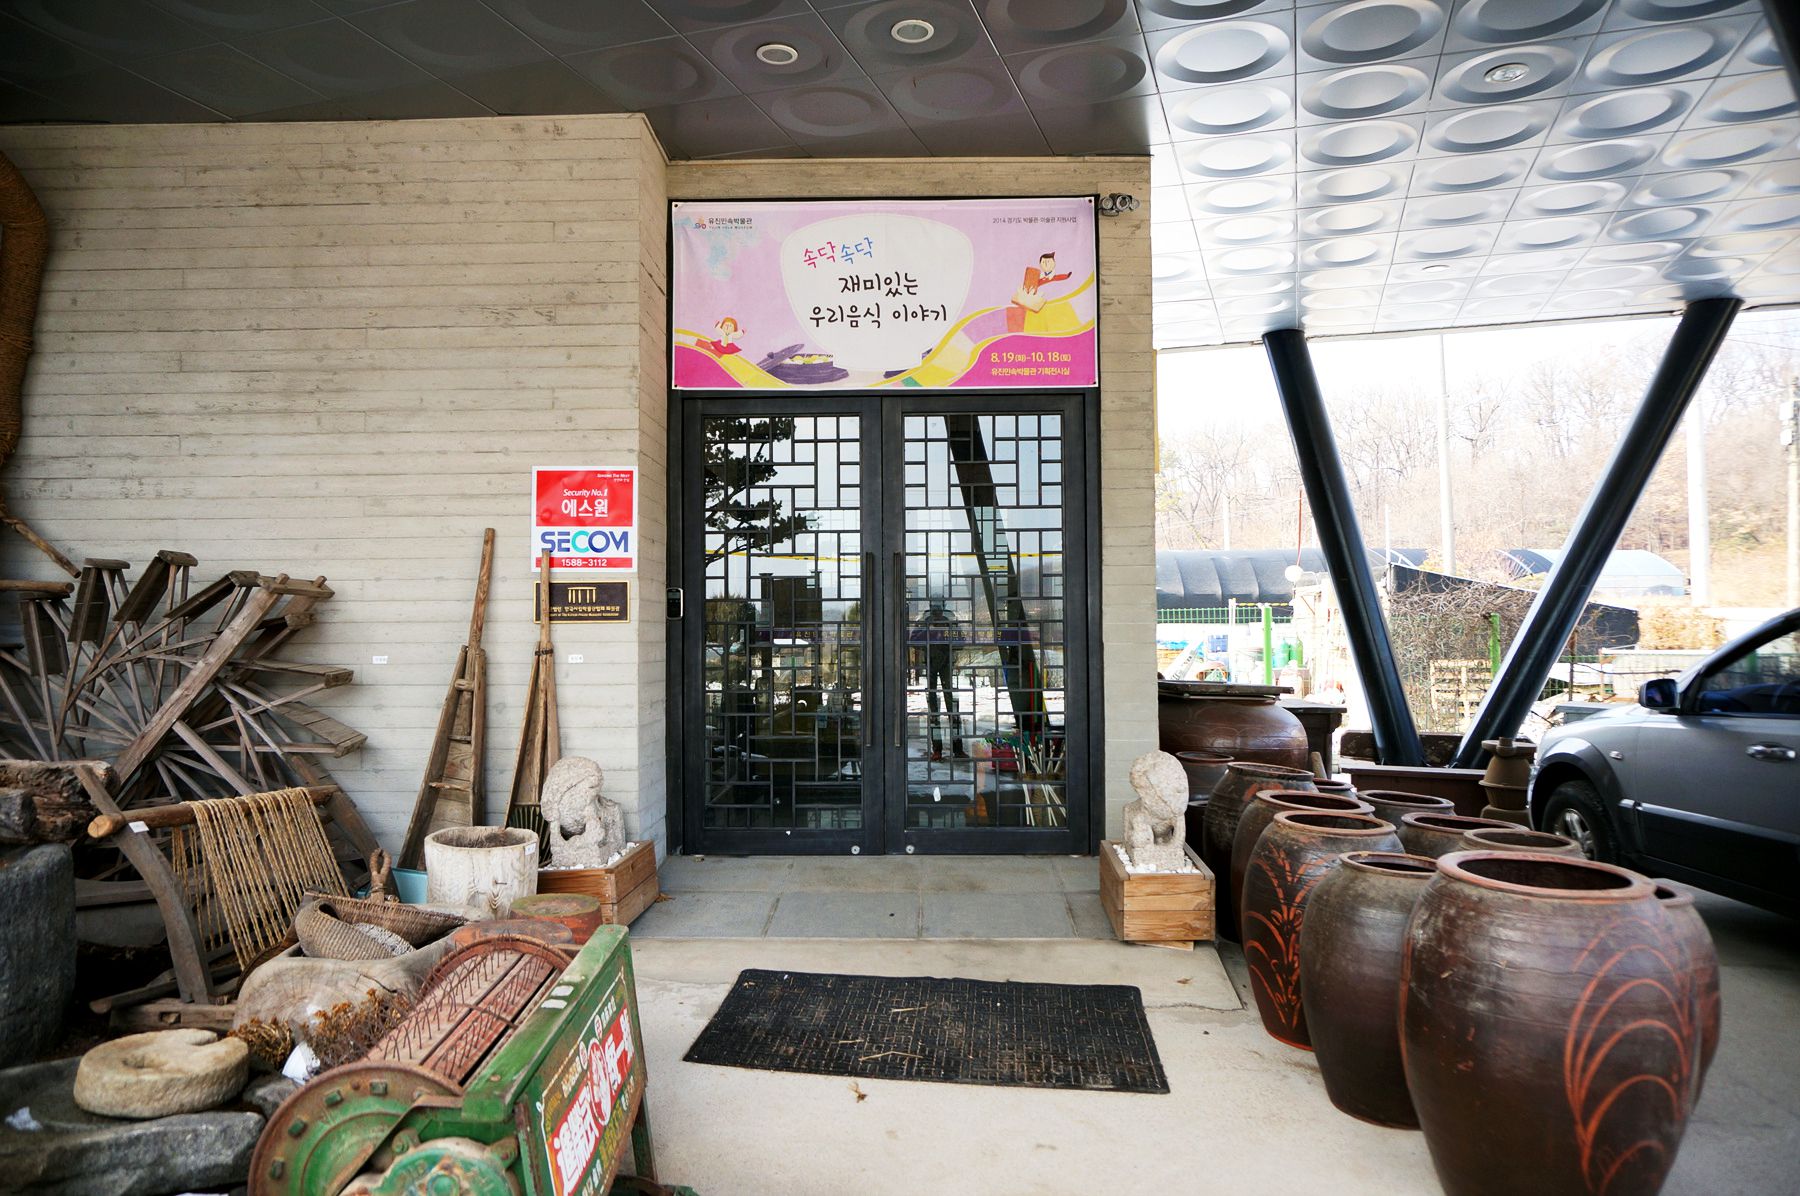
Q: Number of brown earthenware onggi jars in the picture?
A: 12